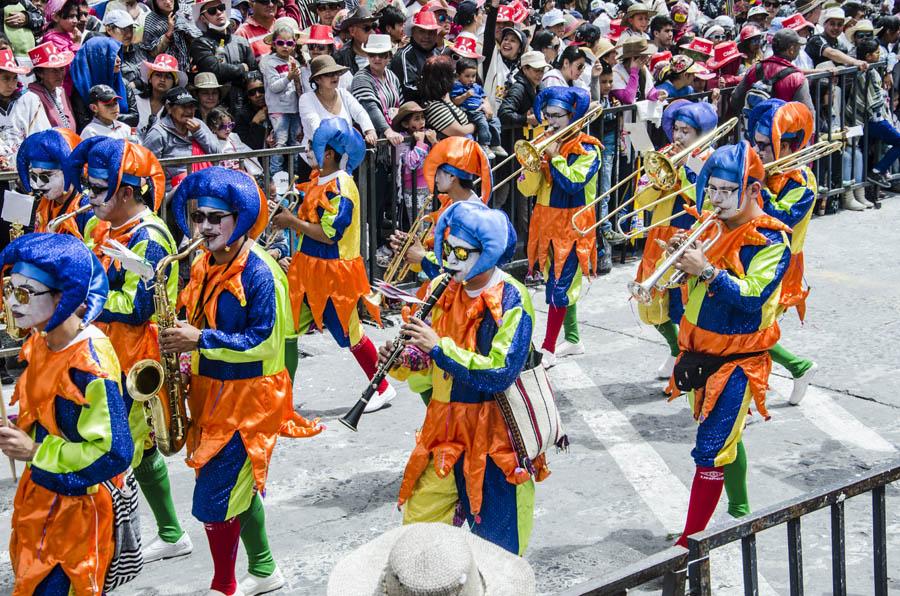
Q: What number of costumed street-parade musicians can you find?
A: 11